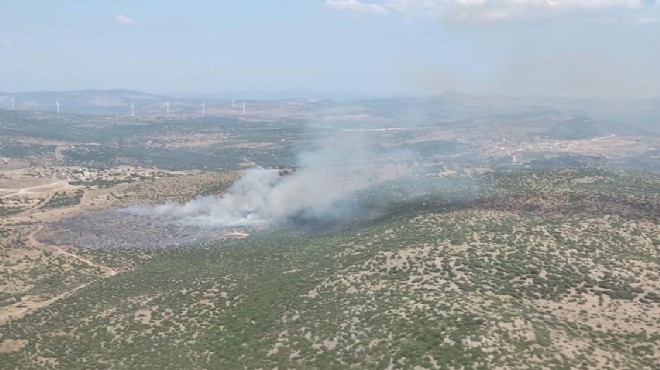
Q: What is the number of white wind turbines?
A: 7